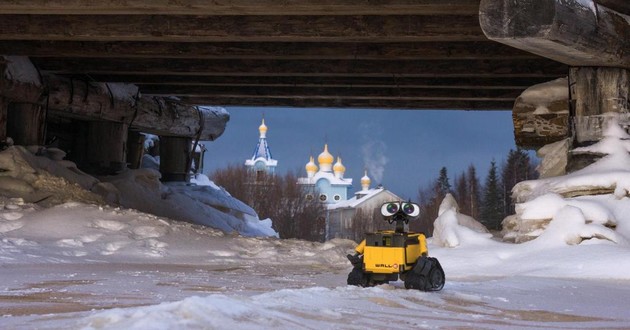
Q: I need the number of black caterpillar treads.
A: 2